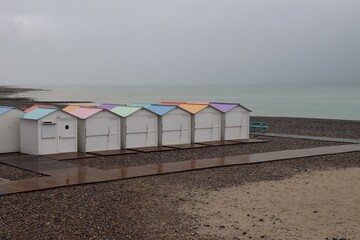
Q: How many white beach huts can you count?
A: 7